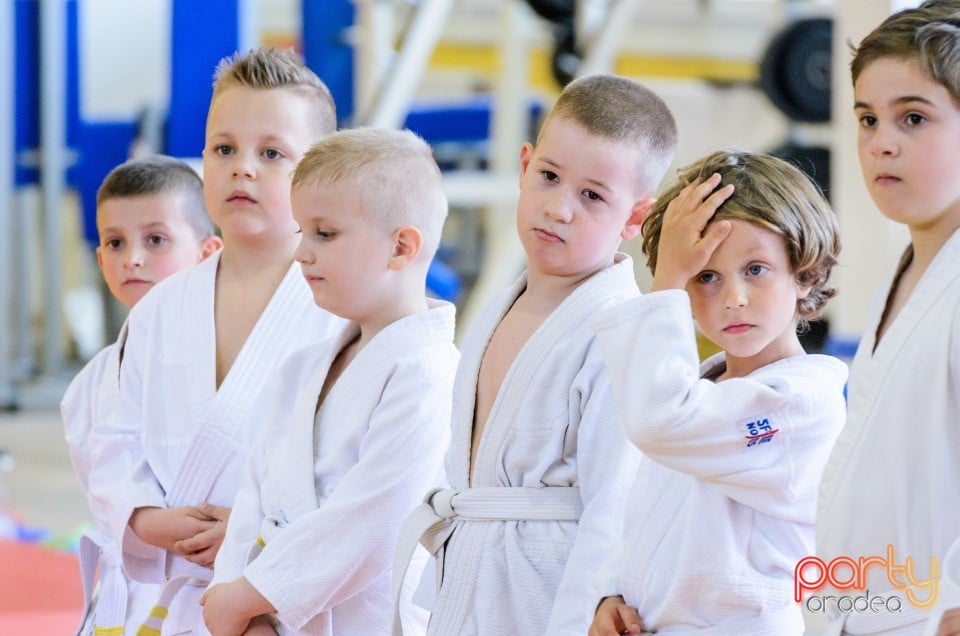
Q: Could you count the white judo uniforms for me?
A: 6